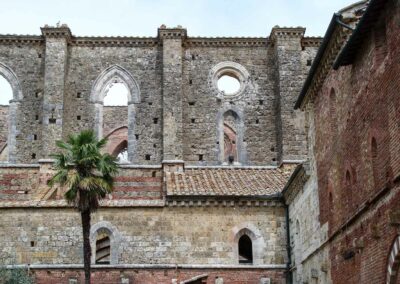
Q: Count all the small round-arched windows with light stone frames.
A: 2